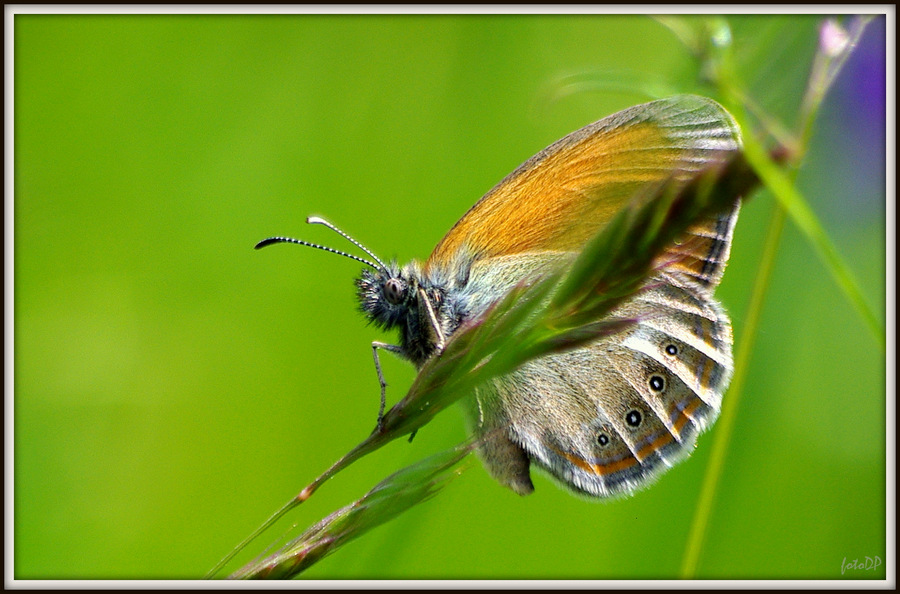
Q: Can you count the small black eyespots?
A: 4